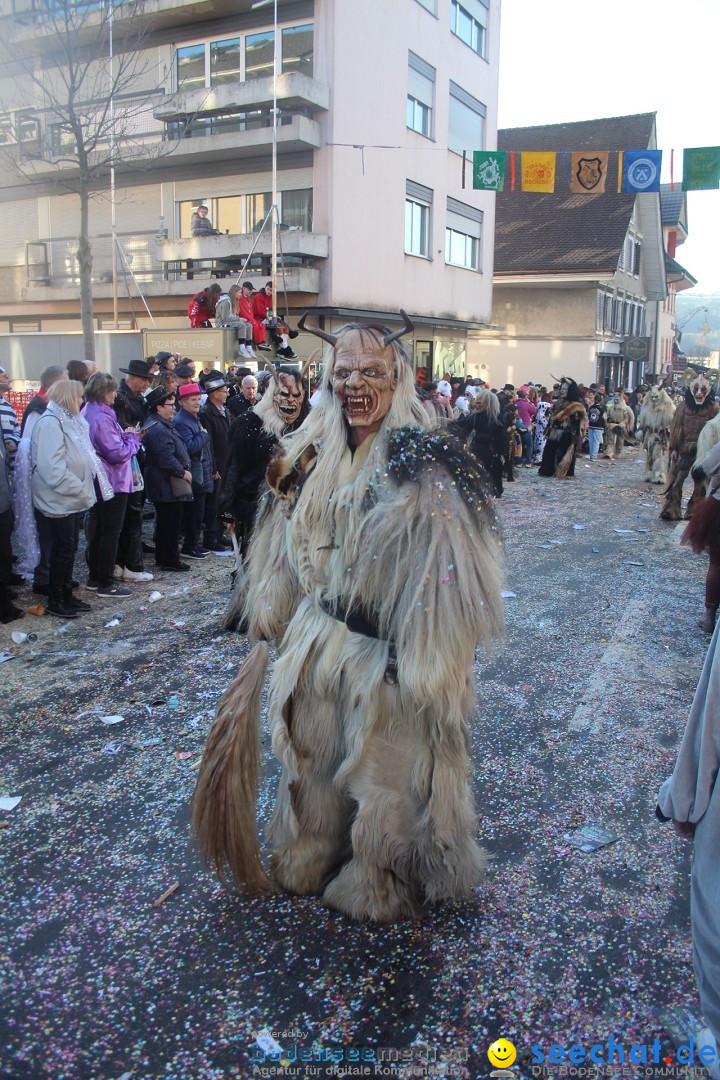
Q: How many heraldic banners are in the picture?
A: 5